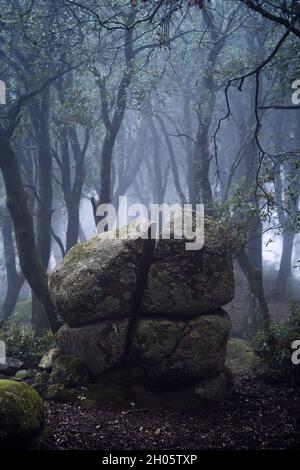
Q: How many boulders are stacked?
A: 4